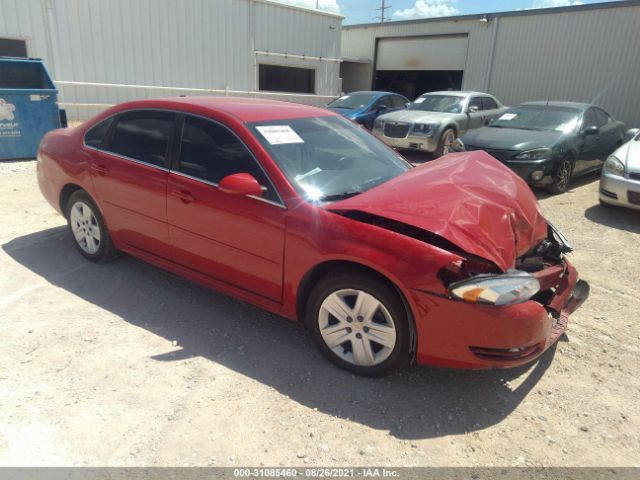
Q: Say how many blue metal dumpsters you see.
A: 1